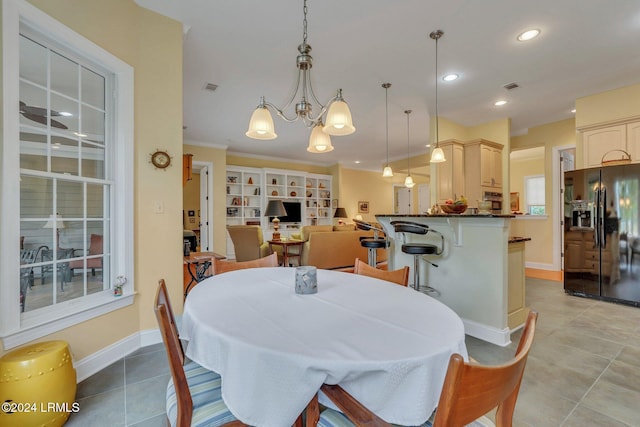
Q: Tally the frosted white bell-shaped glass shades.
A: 6